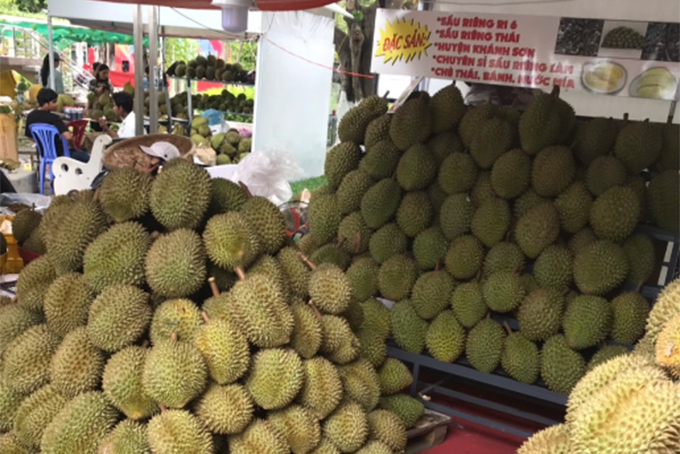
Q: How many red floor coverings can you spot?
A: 1